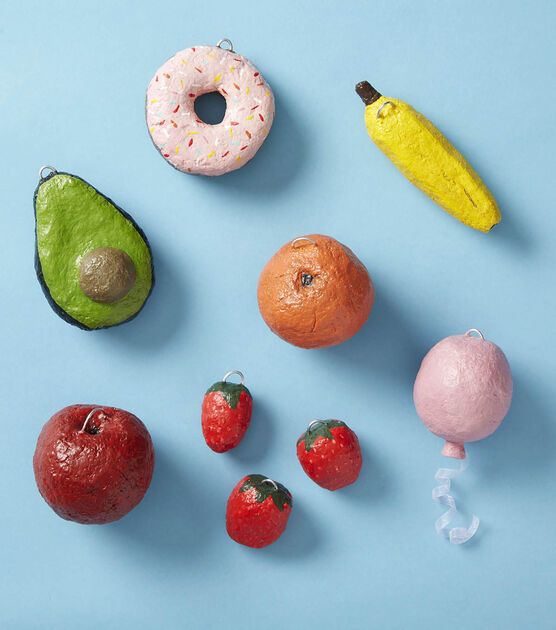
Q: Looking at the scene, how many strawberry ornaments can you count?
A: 3